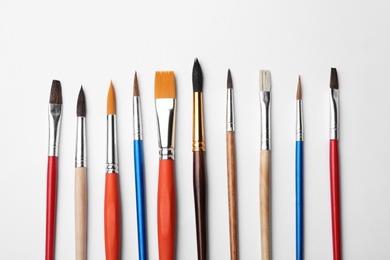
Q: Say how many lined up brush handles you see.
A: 10